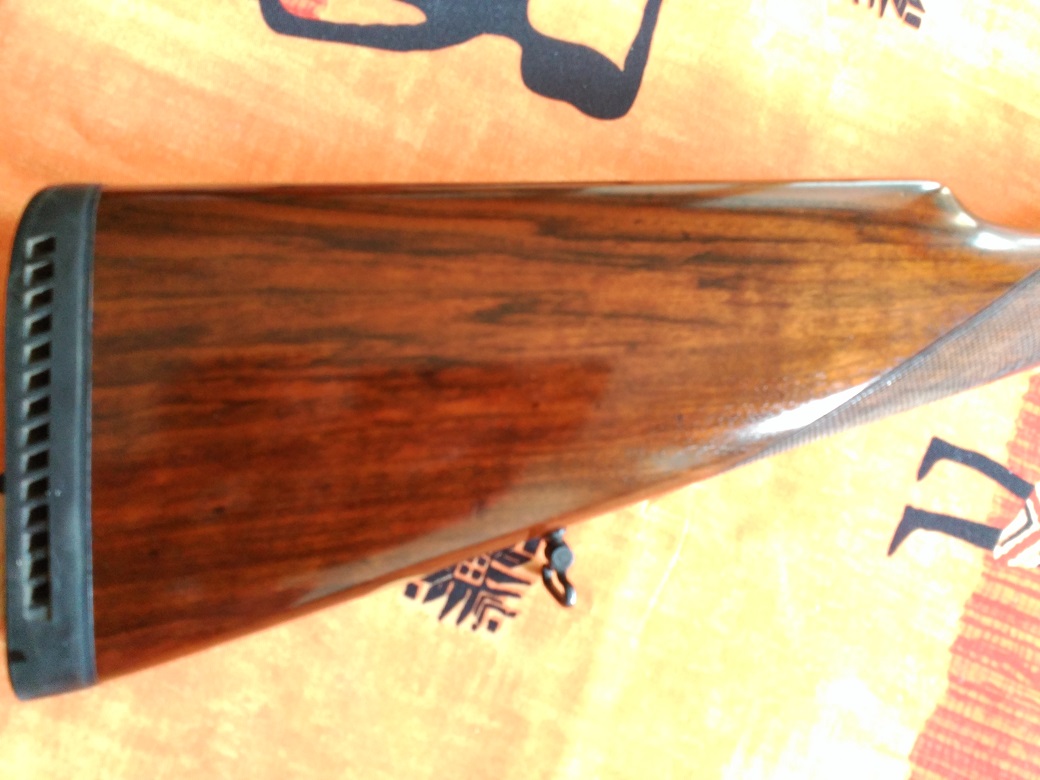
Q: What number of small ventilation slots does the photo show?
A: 14